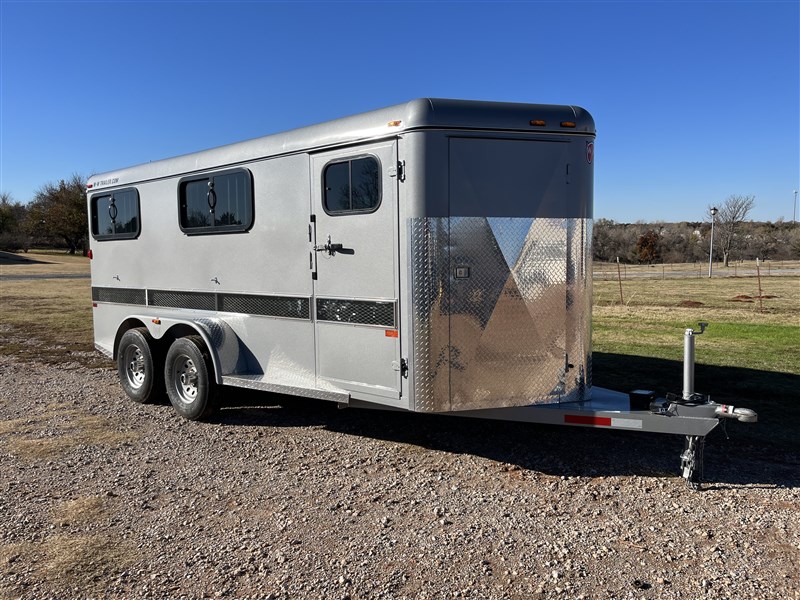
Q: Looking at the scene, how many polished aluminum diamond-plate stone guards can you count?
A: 1